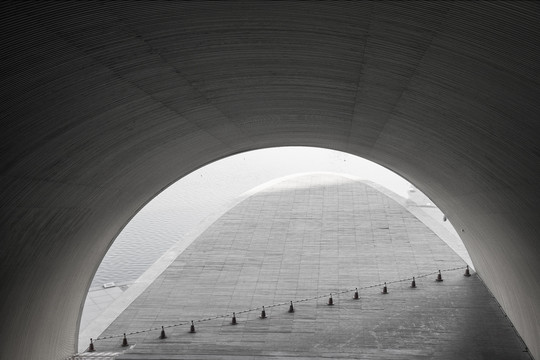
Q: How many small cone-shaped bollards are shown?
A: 13